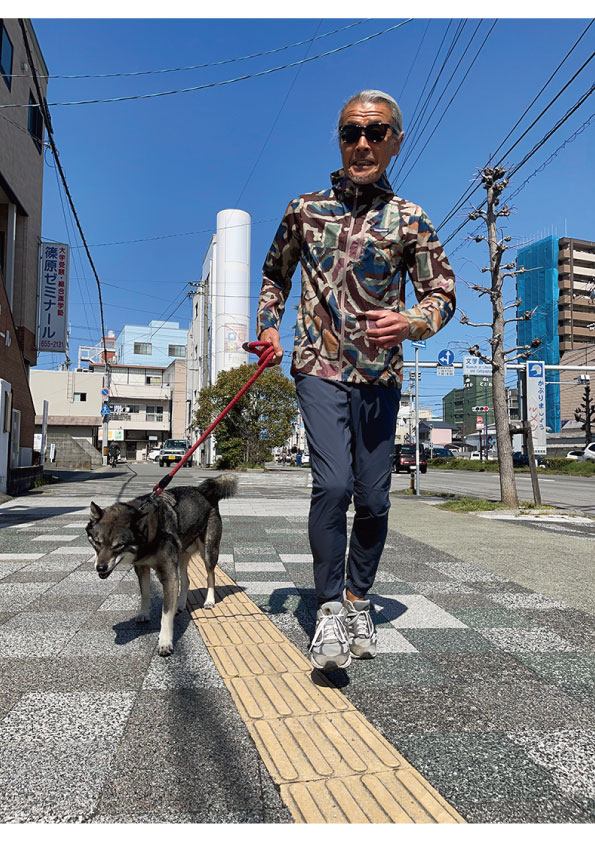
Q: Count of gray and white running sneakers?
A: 2